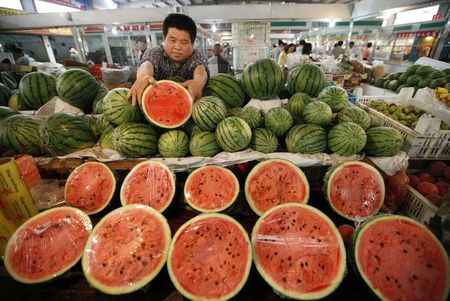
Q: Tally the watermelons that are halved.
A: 11